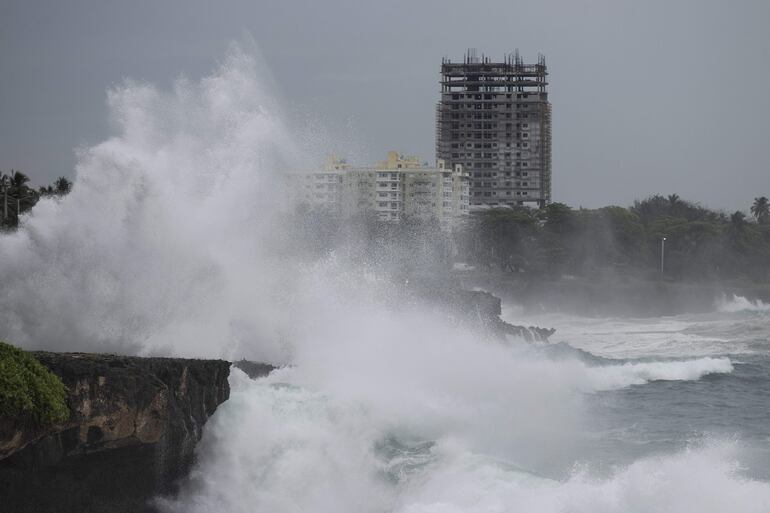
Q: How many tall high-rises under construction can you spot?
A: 1